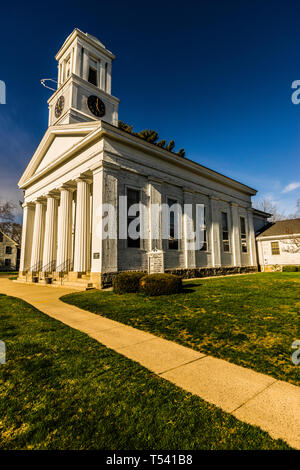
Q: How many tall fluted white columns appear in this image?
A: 4